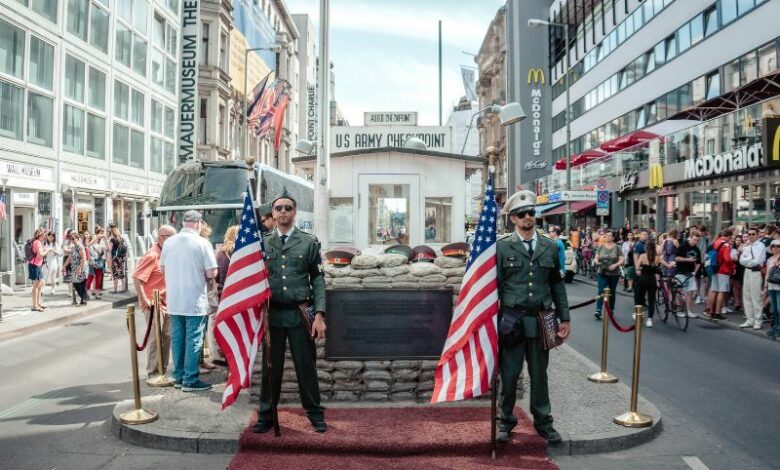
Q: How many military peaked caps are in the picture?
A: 5